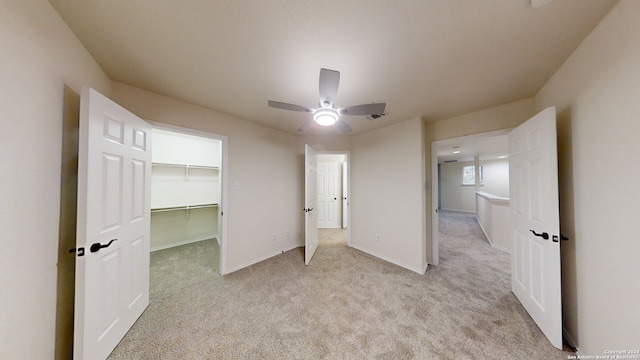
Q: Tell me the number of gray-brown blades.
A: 5